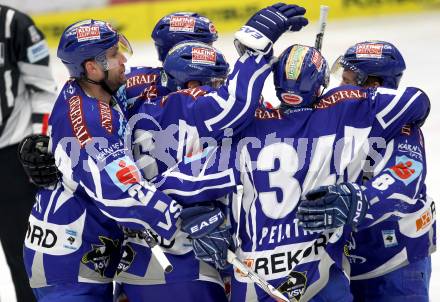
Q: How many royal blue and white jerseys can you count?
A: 5